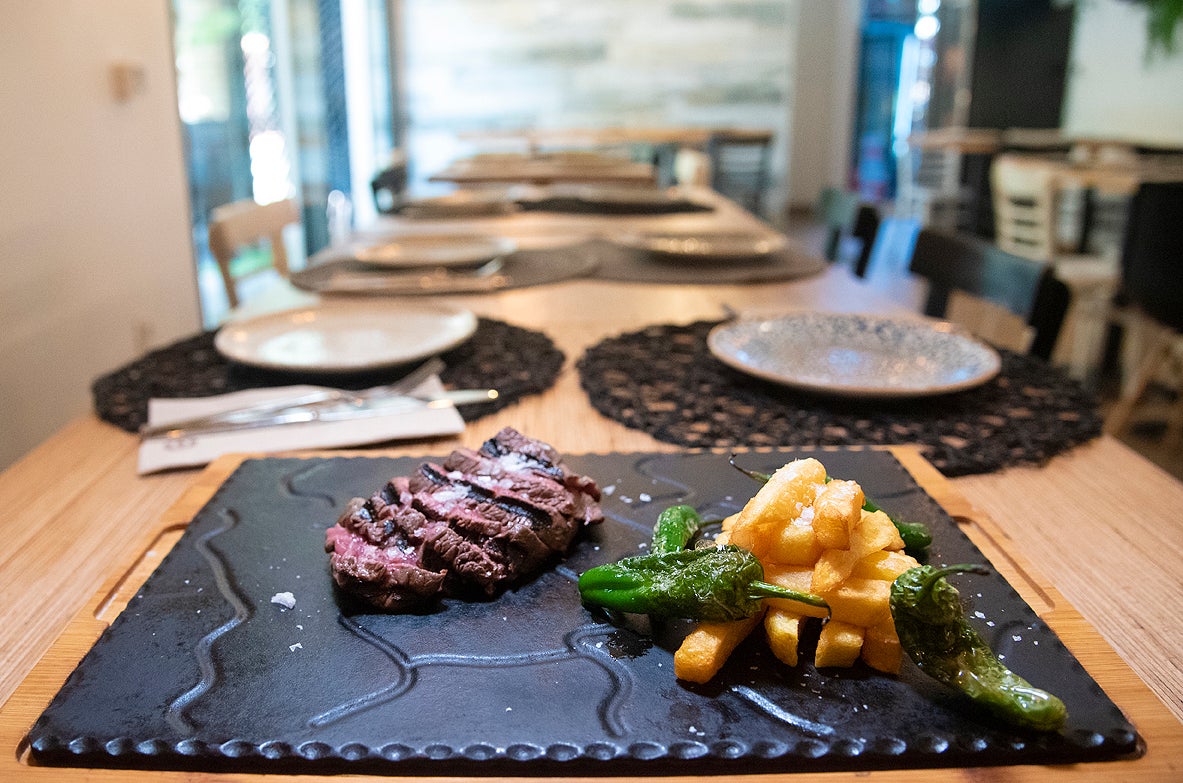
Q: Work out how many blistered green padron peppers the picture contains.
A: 4